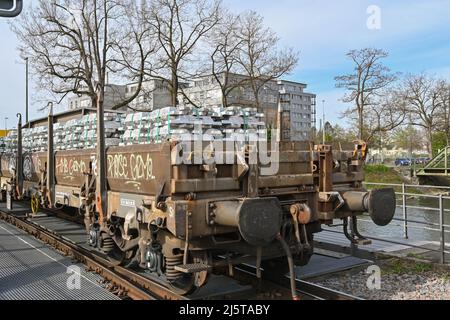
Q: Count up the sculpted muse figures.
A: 0